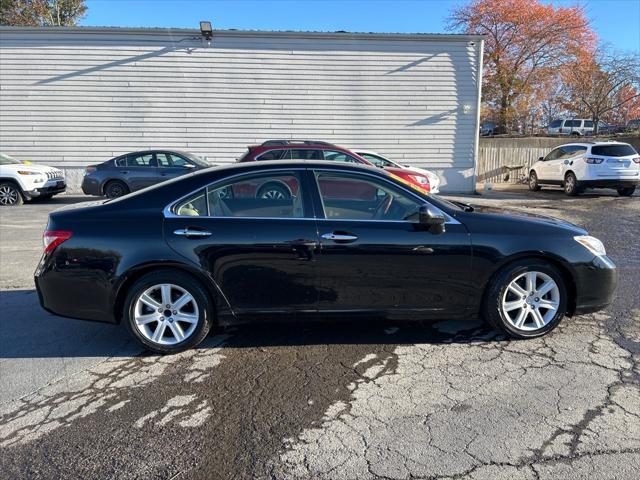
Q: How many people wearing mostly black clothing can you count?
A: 0